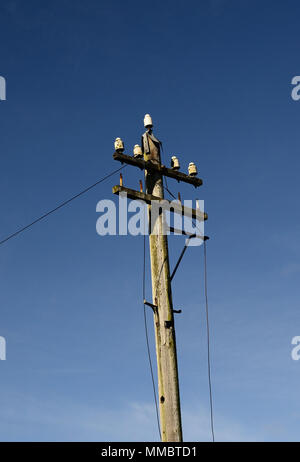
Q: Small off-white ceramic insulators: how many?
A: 5